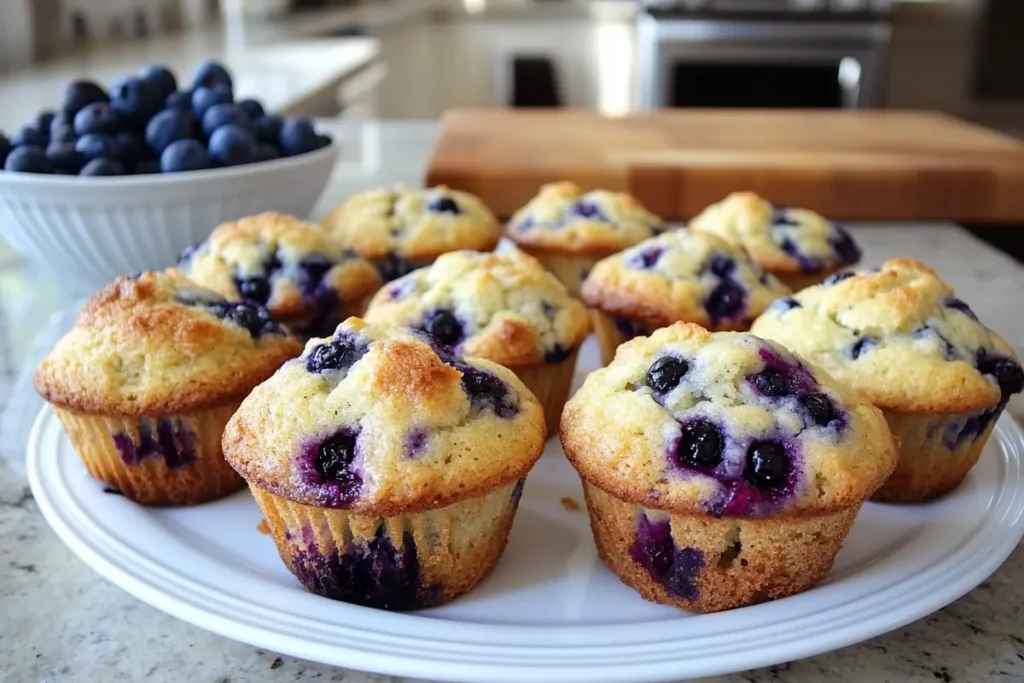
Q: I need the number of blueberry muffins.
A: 10